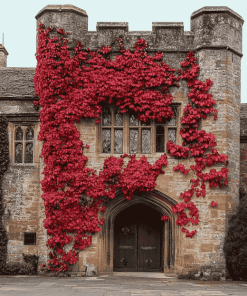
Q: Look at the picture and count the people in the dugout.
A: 0